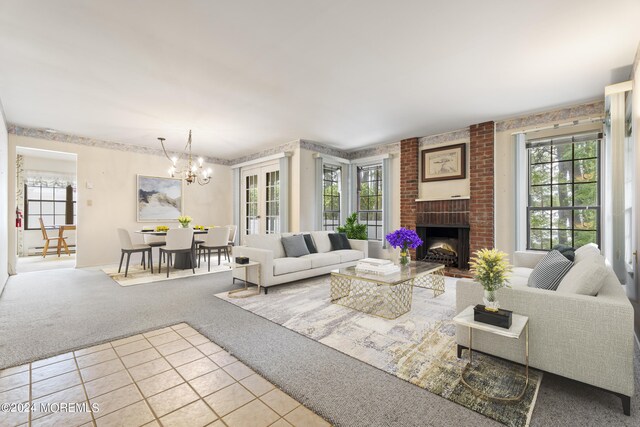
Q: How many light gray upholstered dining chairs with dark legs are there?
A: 6